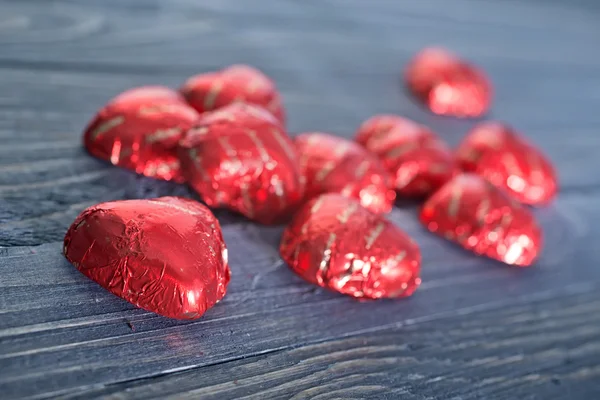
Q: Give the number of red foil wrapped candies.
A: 10